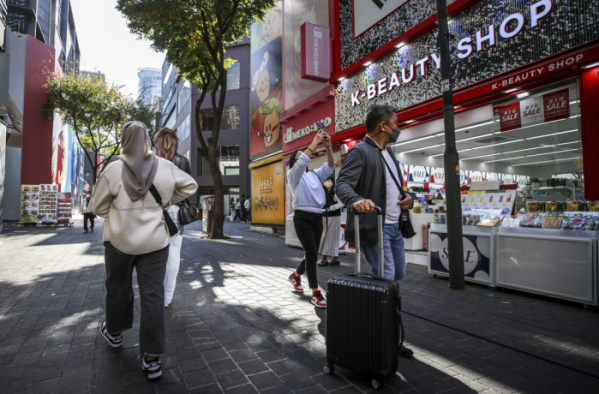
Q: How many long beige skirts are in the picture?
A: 1